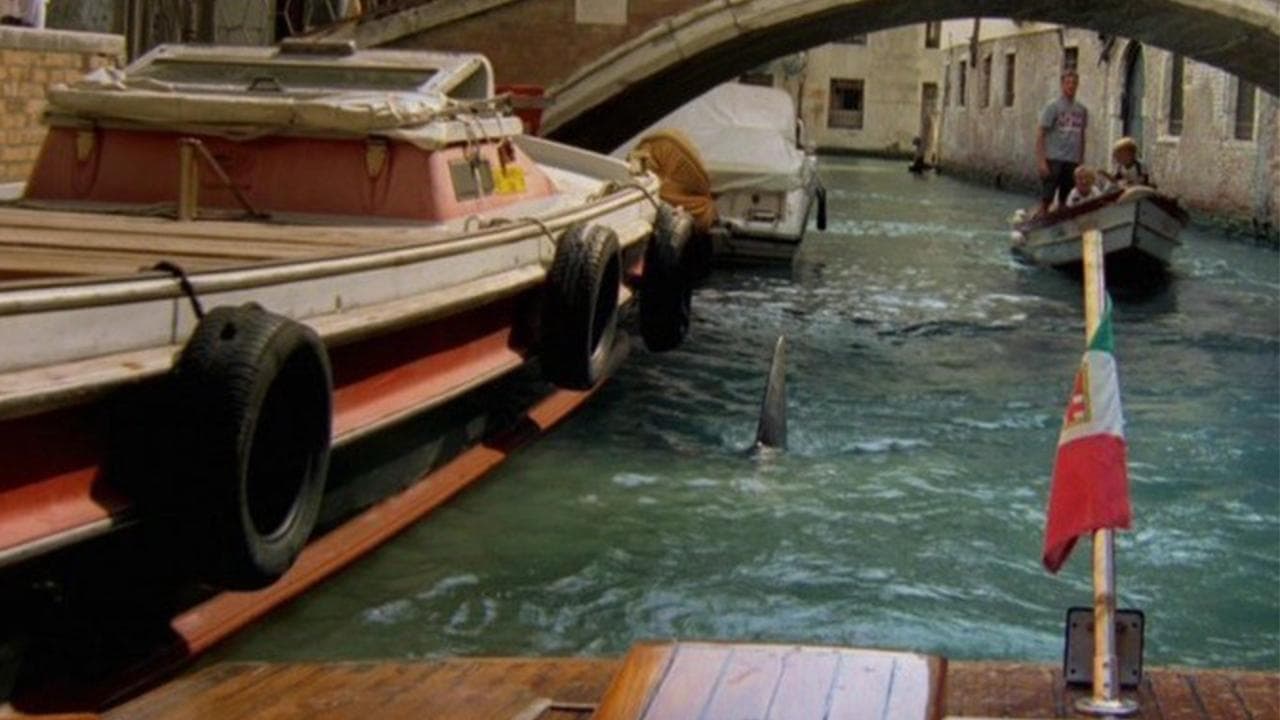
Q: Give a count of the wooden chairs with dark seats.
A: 0